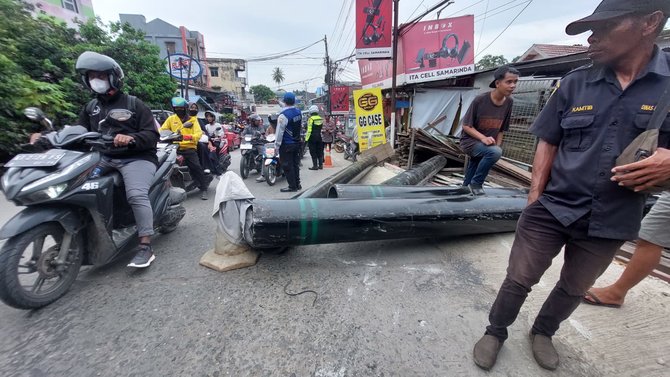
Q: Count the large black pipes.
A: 4